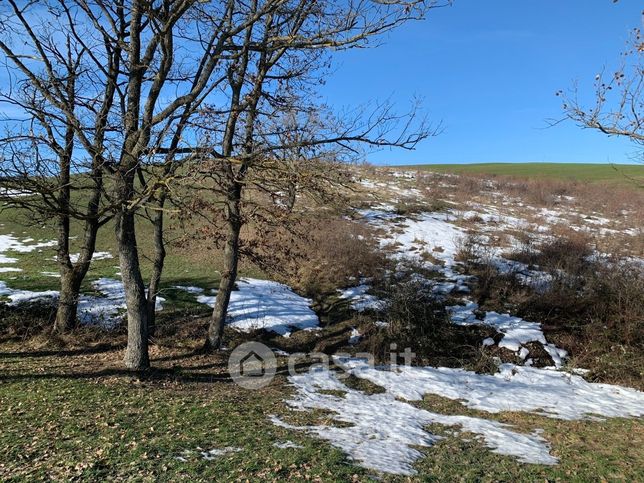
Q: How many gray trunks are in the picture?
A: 4